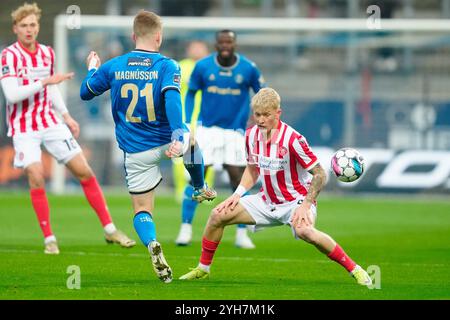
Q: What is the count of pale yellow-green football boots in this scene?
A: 2